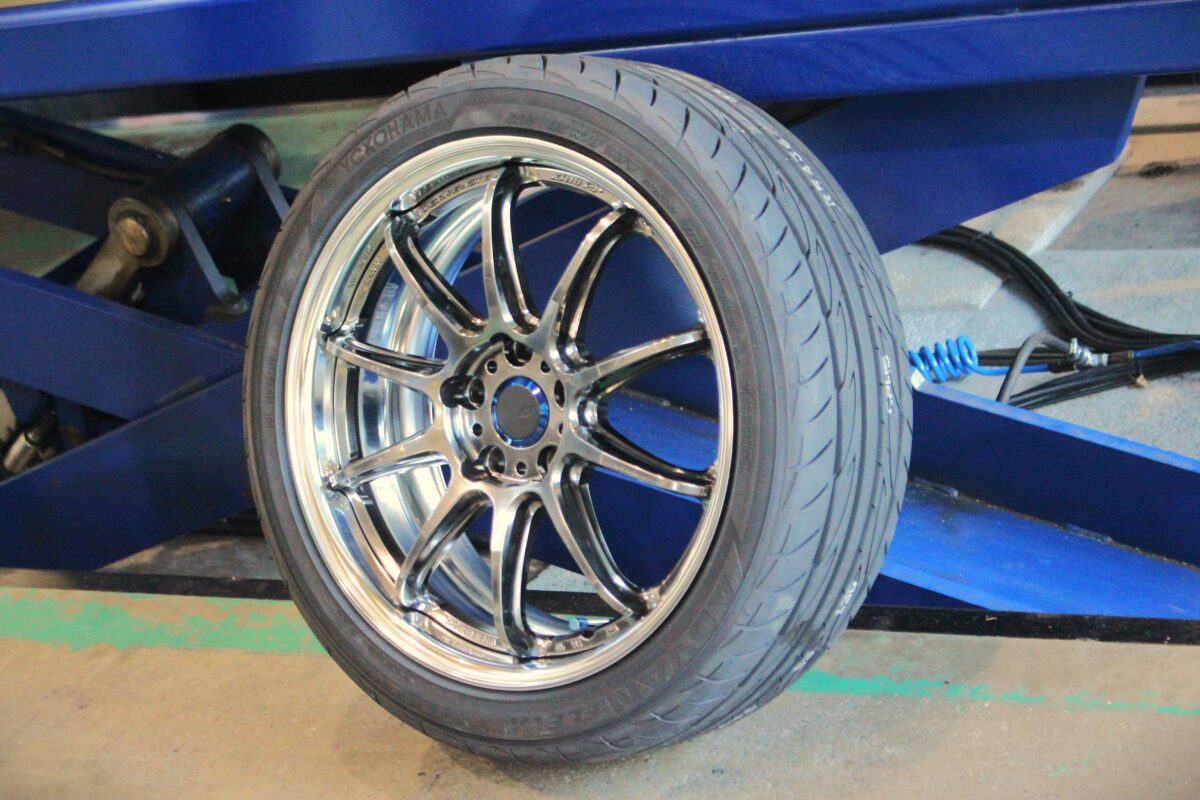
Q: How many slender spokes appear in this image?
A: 10